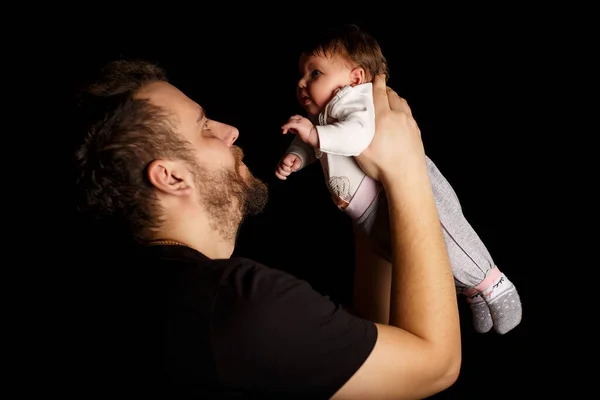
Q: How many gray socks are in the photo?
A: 2